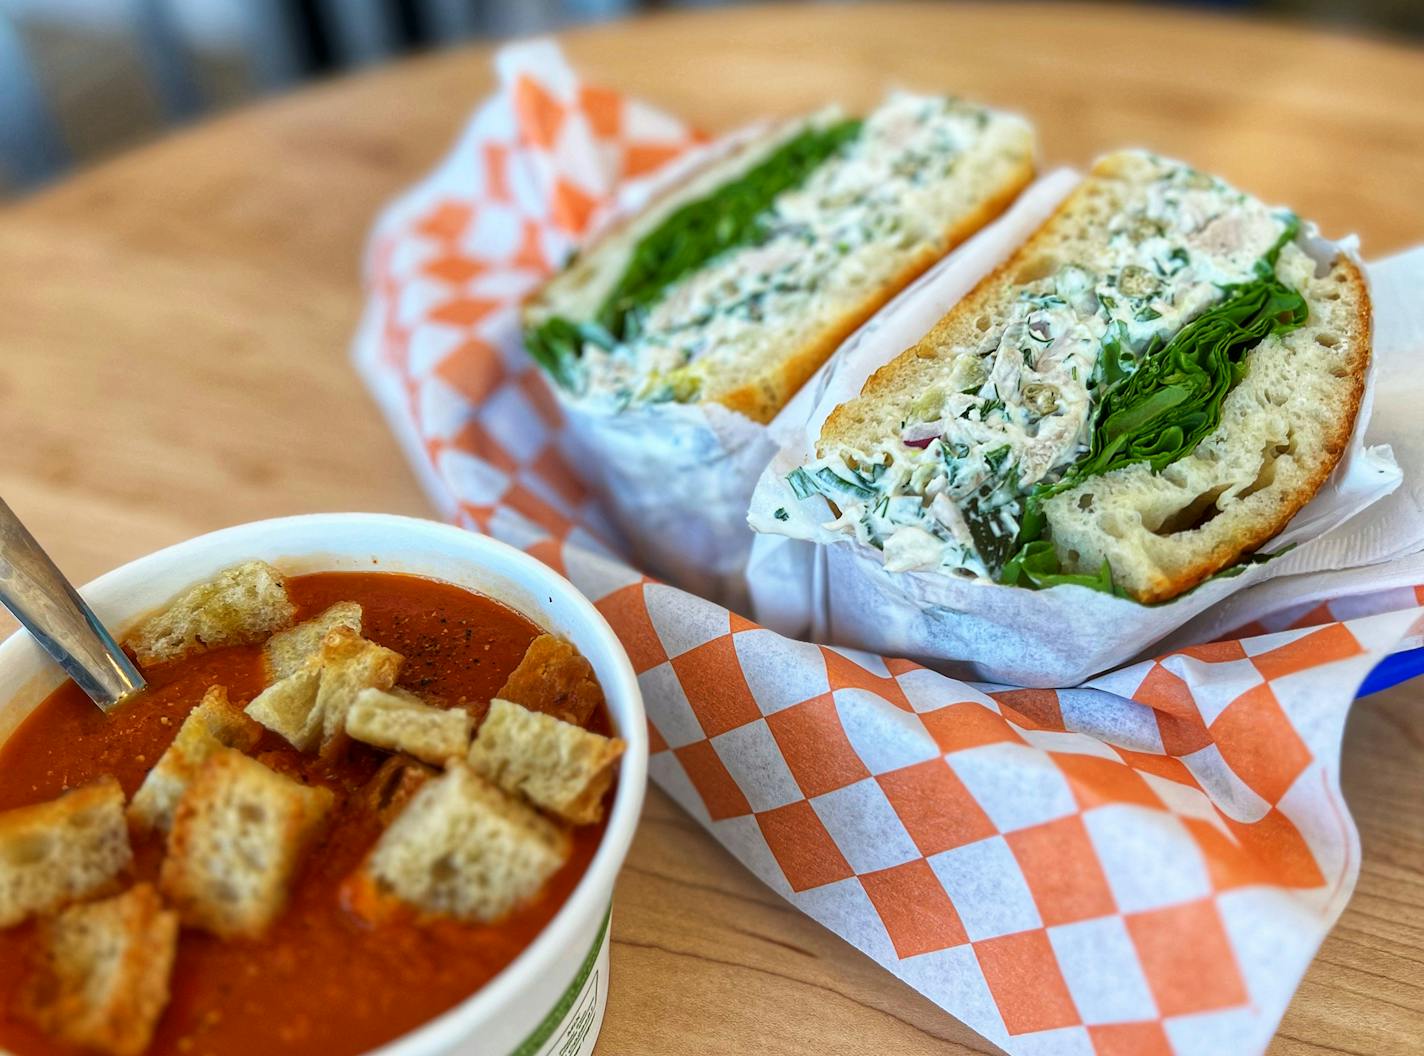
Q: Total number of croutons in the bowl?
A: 12